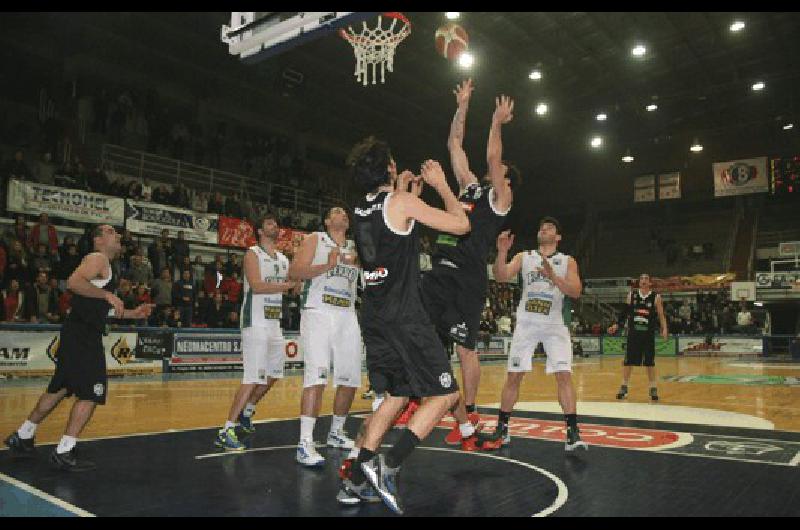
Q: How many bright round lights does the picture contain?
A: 13